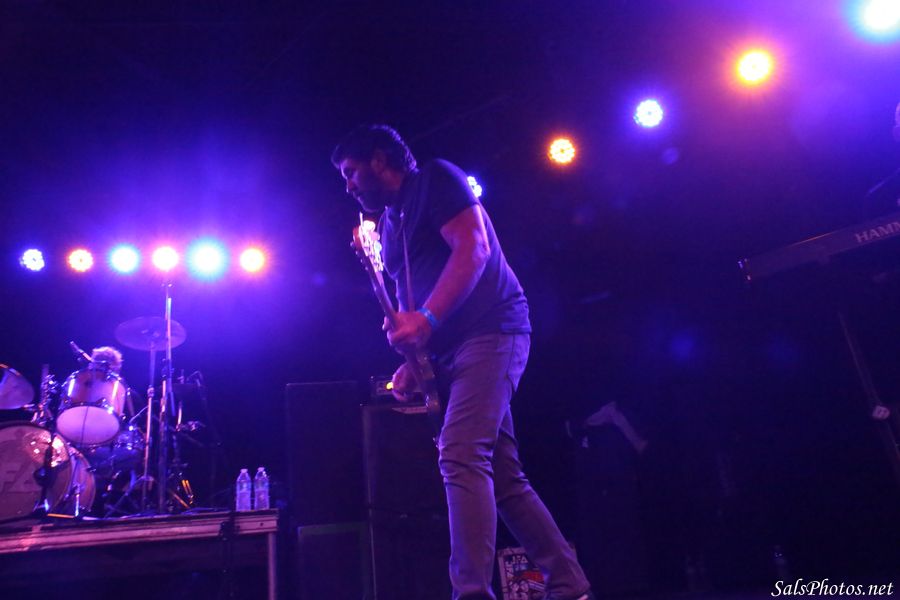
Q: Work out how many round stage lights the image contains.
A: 11